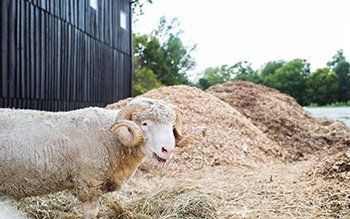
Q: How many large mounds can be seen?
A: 2